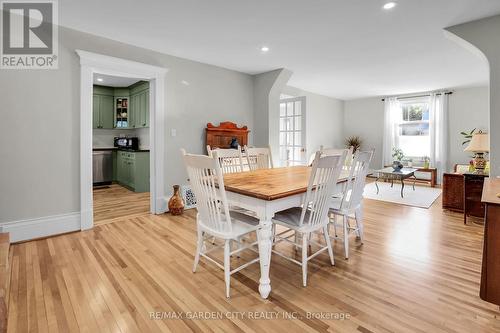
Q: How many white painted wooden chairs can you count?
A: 6